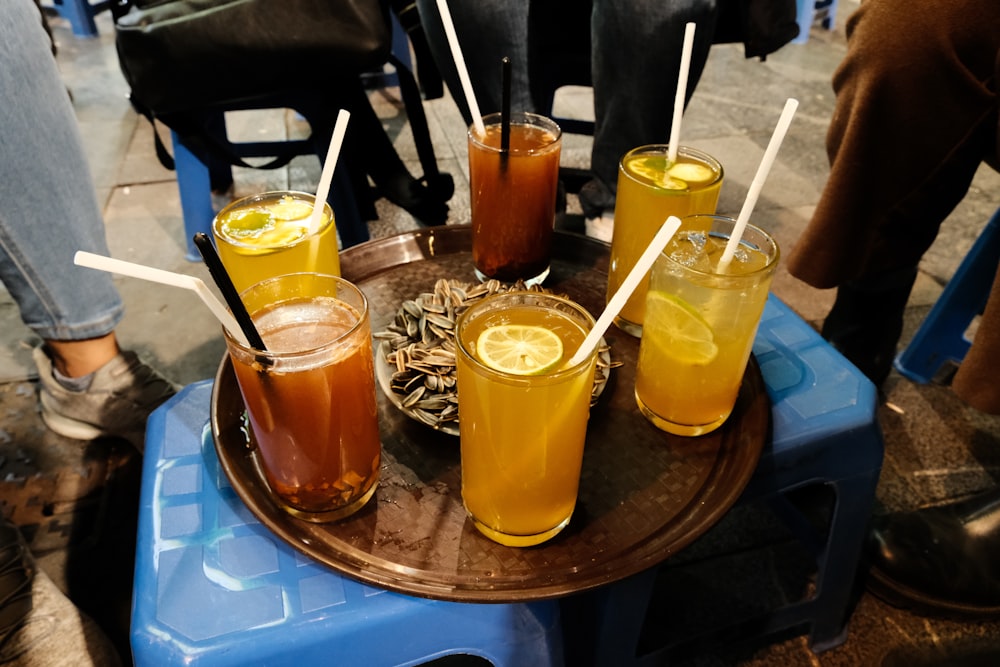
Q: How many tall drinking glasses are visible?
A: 6